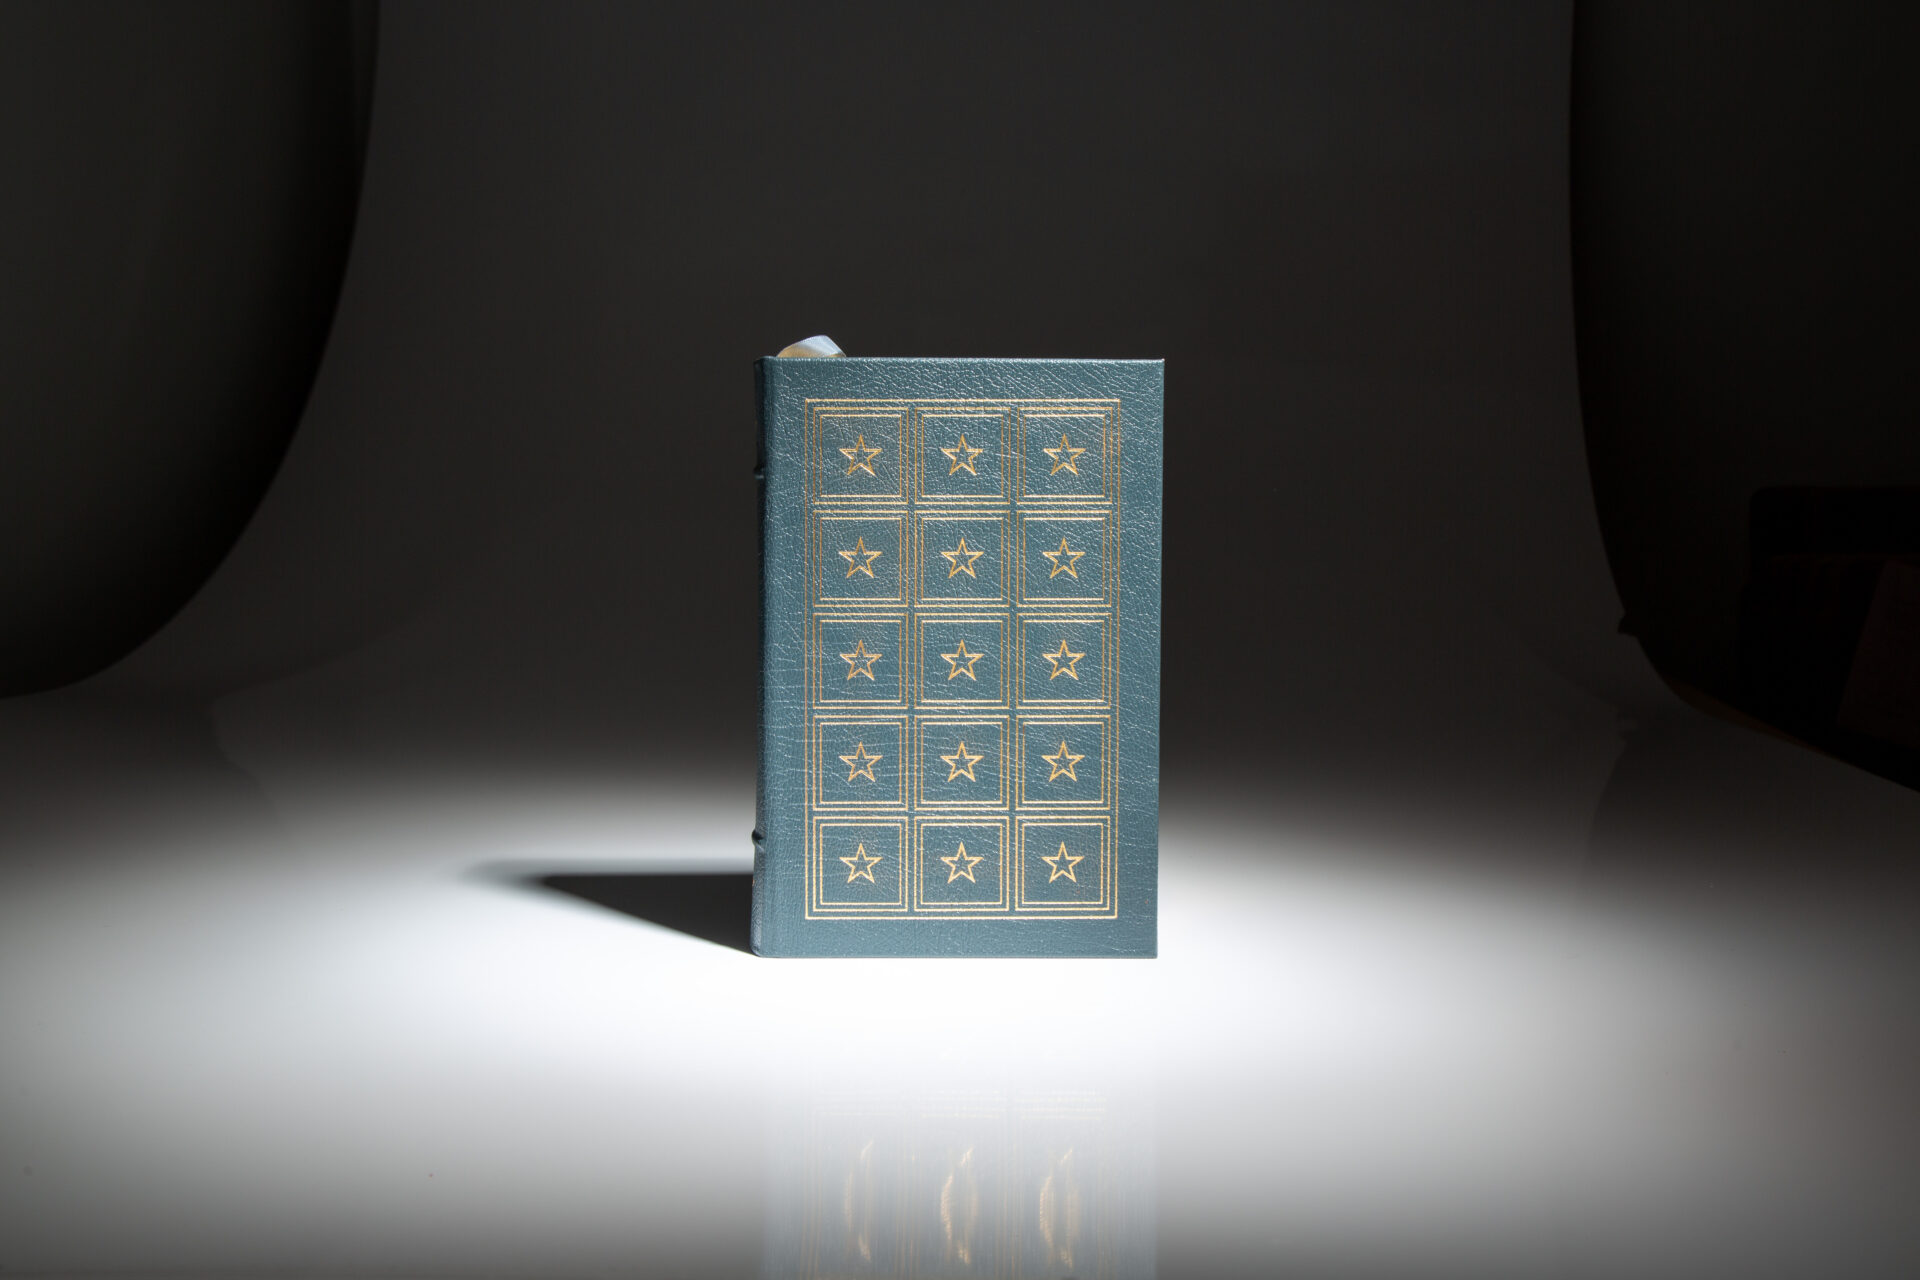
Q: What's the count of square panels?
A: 15